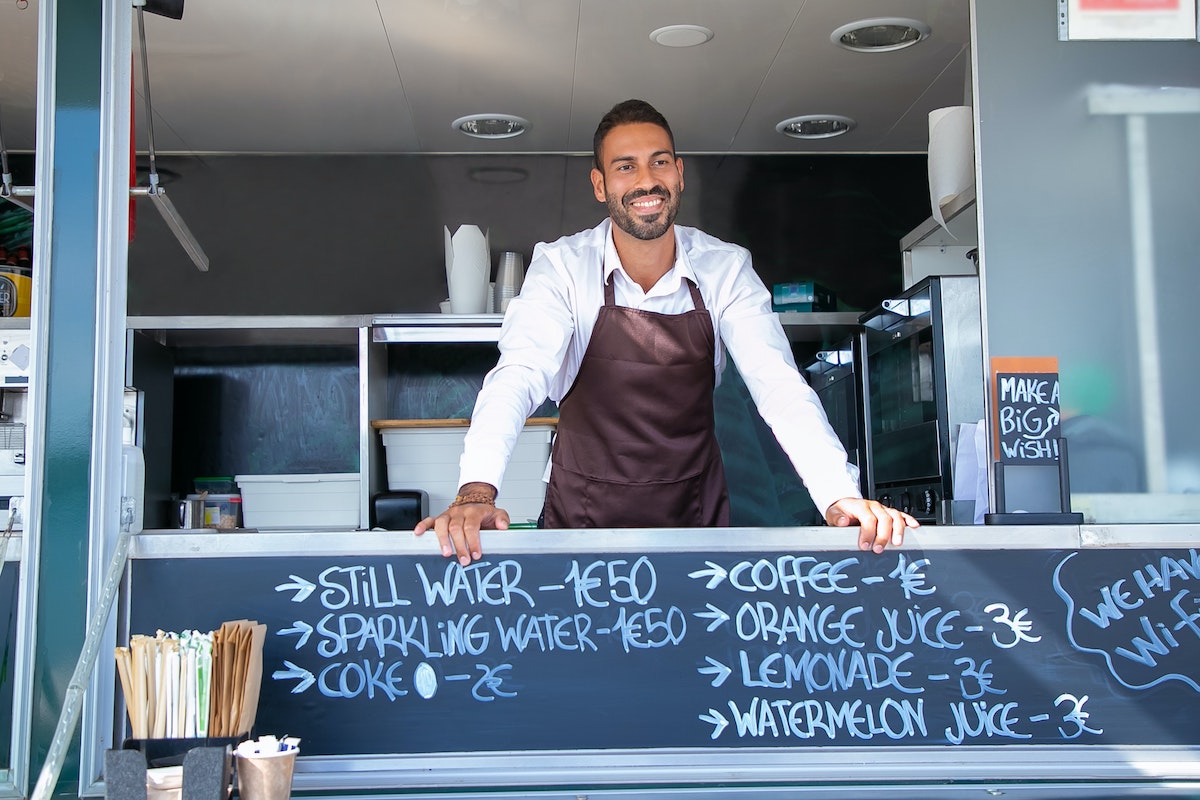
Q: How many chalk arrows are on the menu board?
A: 7